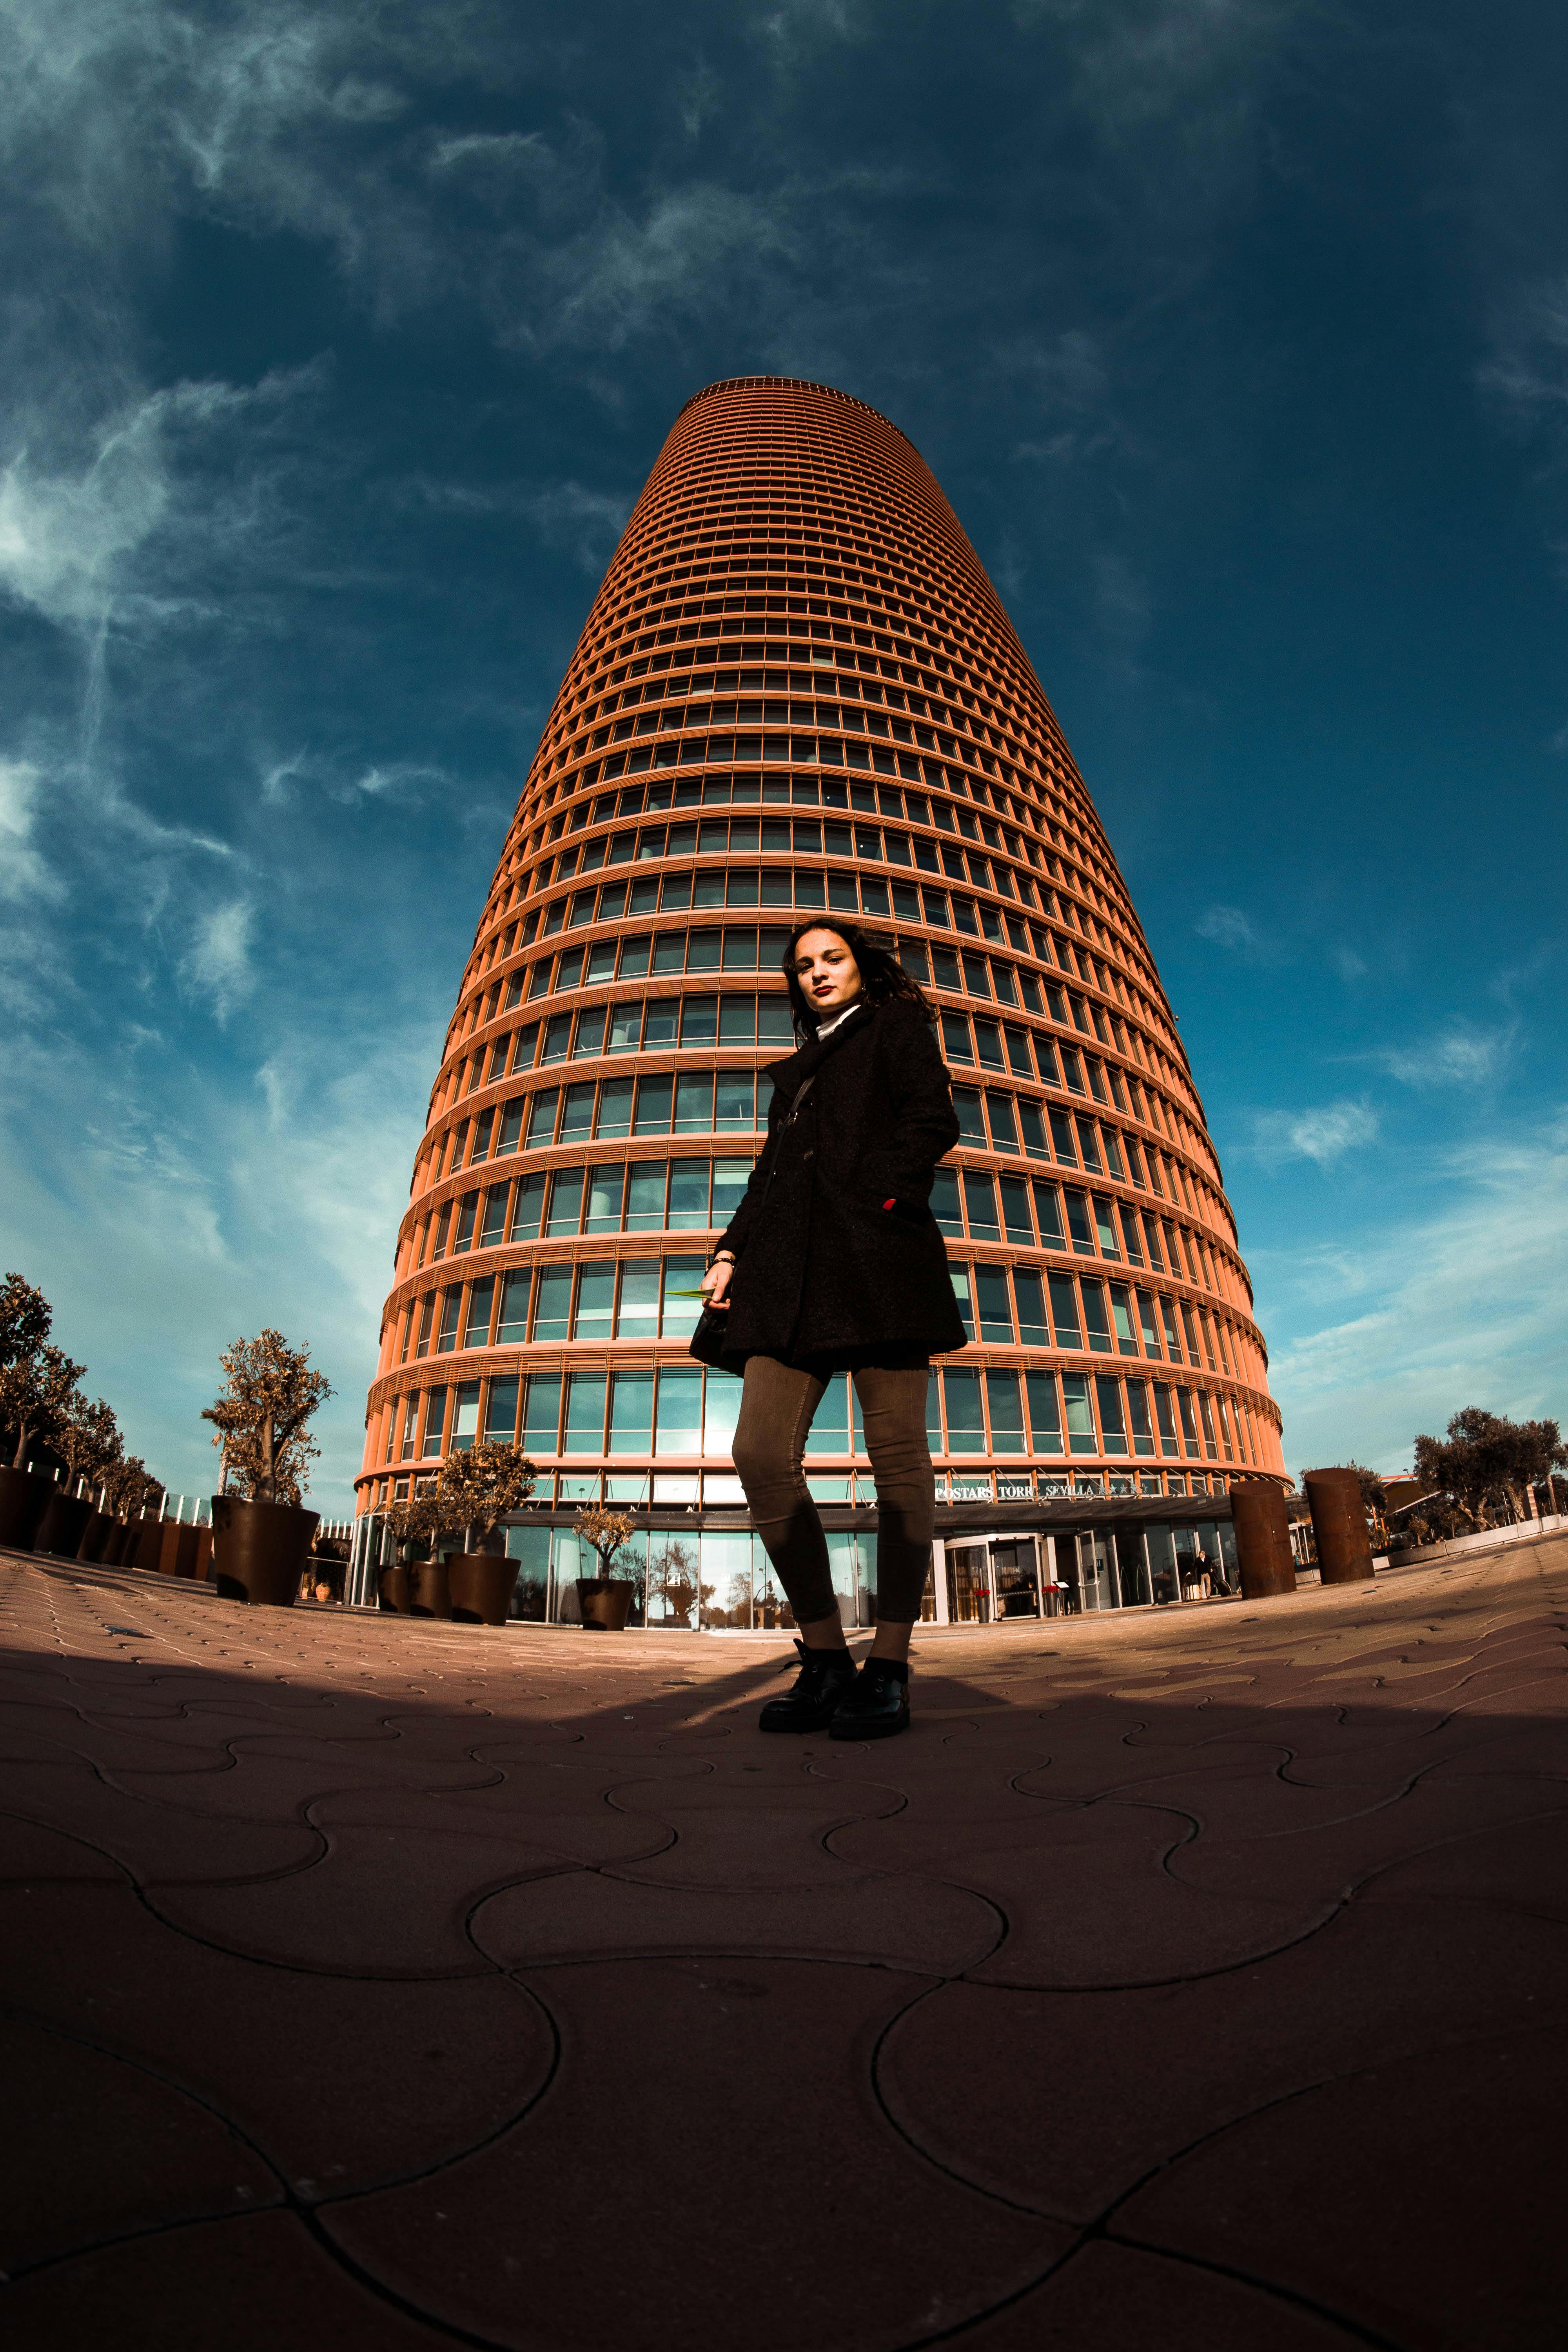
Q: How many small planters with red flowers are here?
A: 2